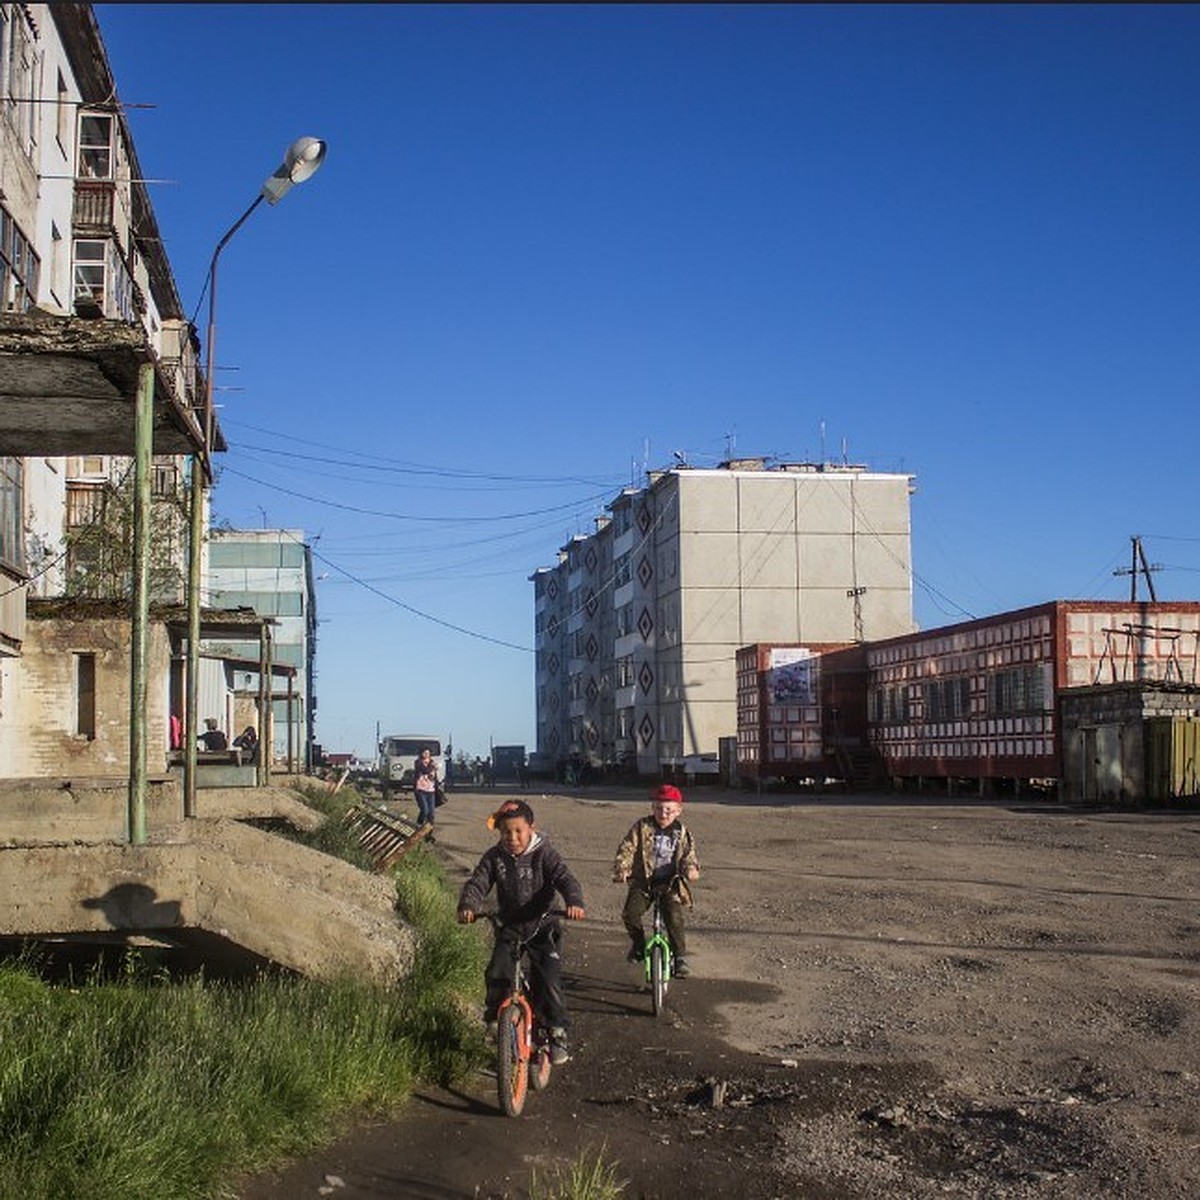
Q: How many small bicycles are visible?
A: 2